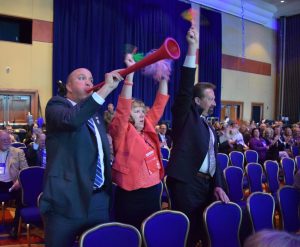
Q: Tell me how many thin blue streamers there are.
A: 1